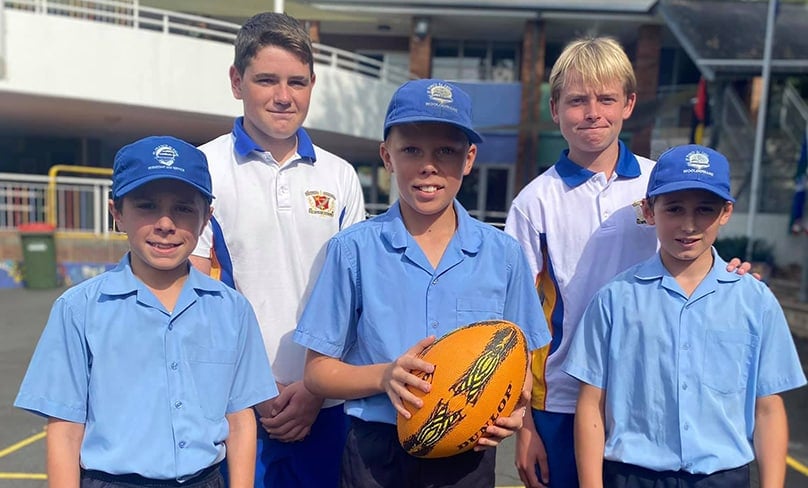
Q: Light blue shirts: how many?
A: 3